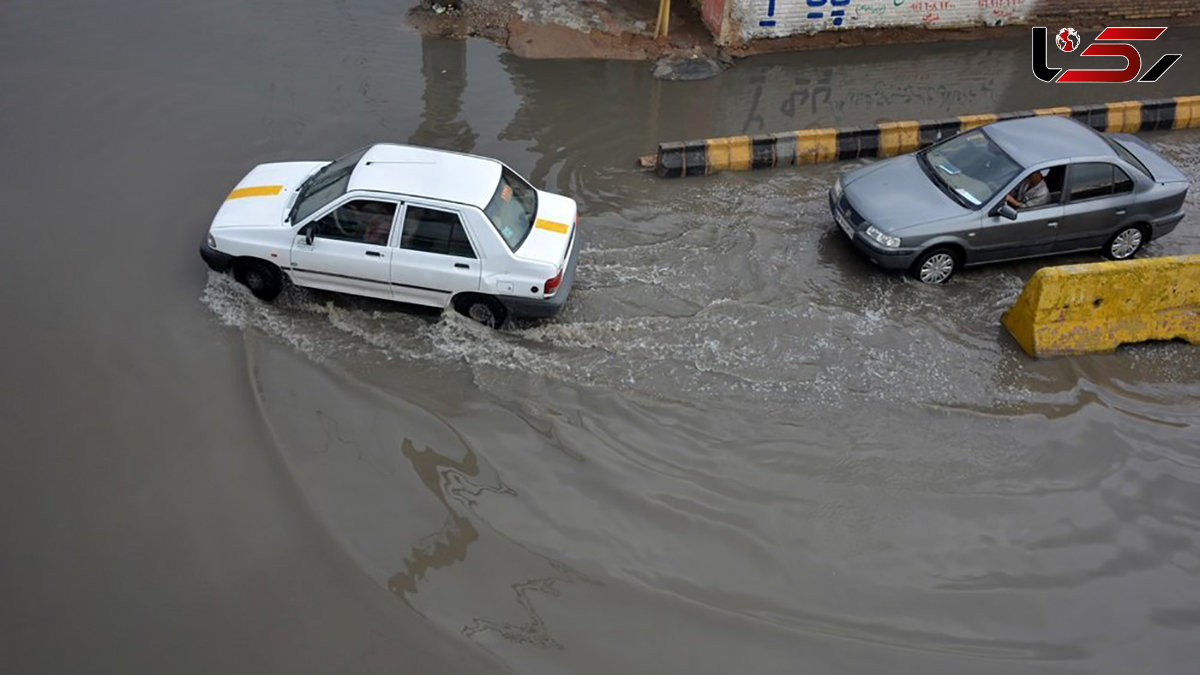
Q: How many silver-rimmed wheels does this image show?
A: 2